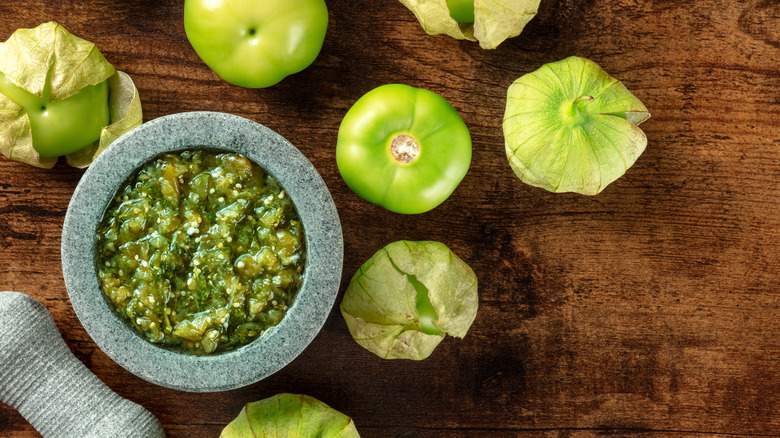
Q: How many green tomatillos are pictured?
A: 7